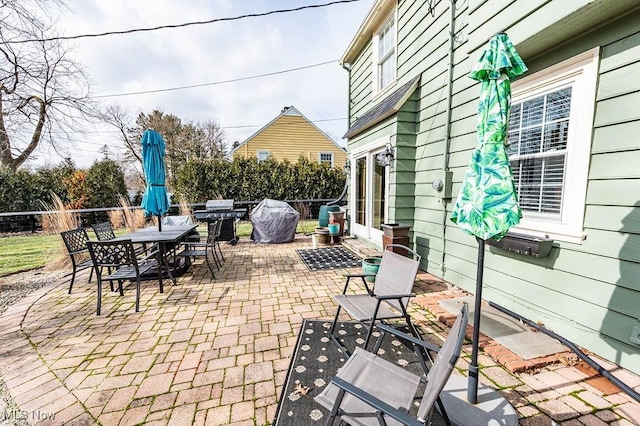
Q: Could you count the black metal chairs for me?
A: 5